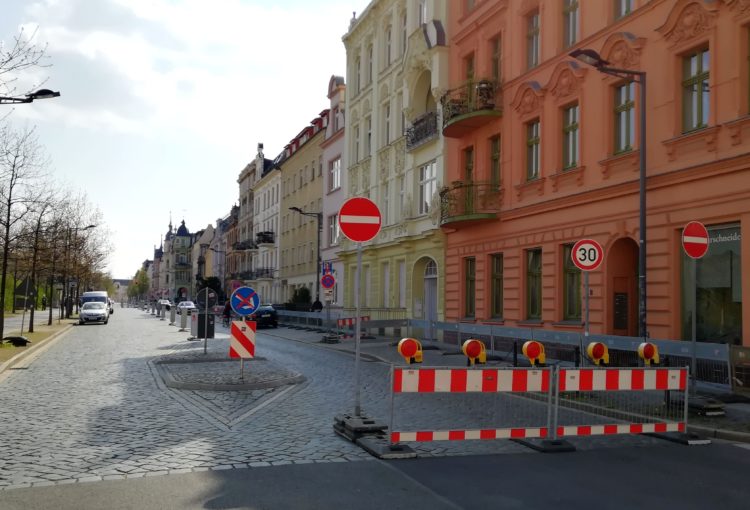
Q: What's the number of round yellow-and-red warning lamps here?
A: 5